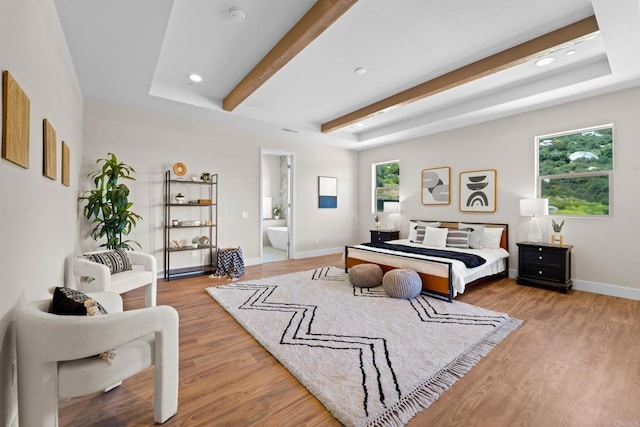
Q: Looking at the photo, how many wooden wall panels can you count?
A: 3